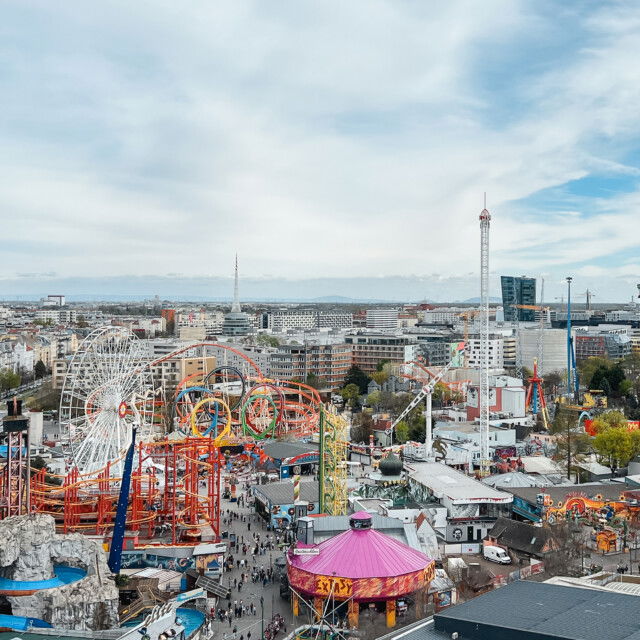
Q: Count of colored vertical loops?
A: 5